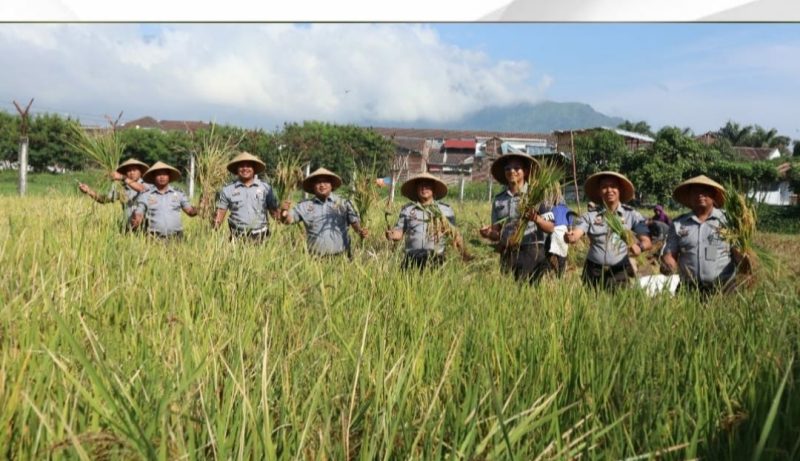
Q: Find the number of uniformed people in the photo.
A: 8